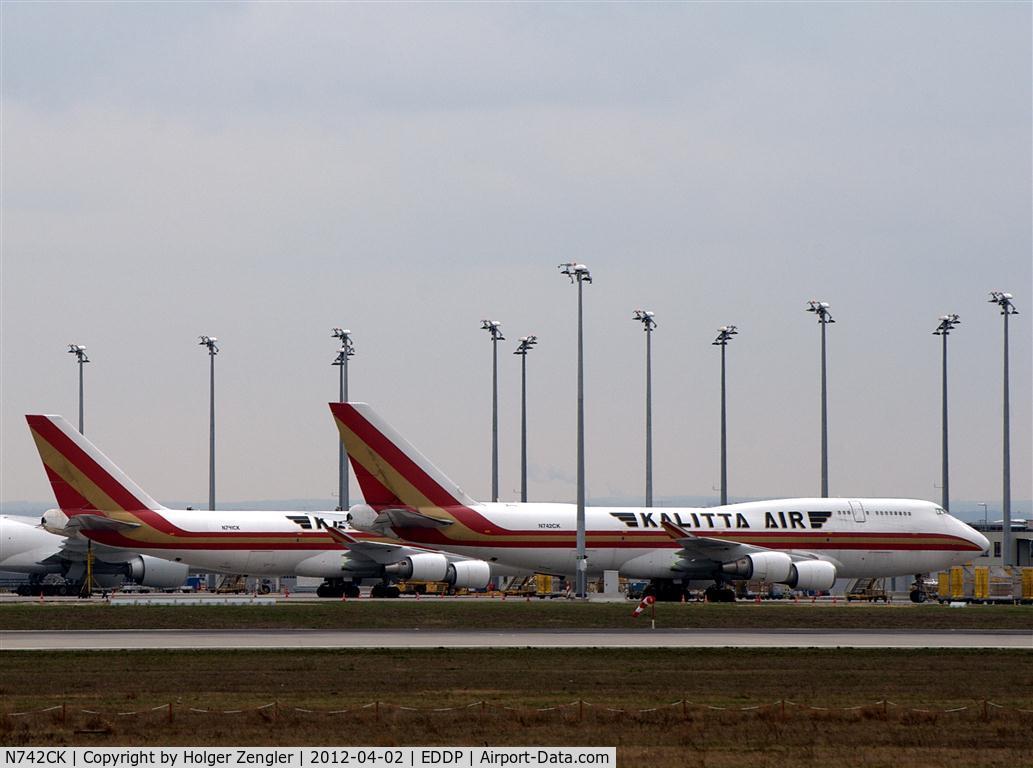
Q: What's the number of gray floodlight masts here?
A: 12